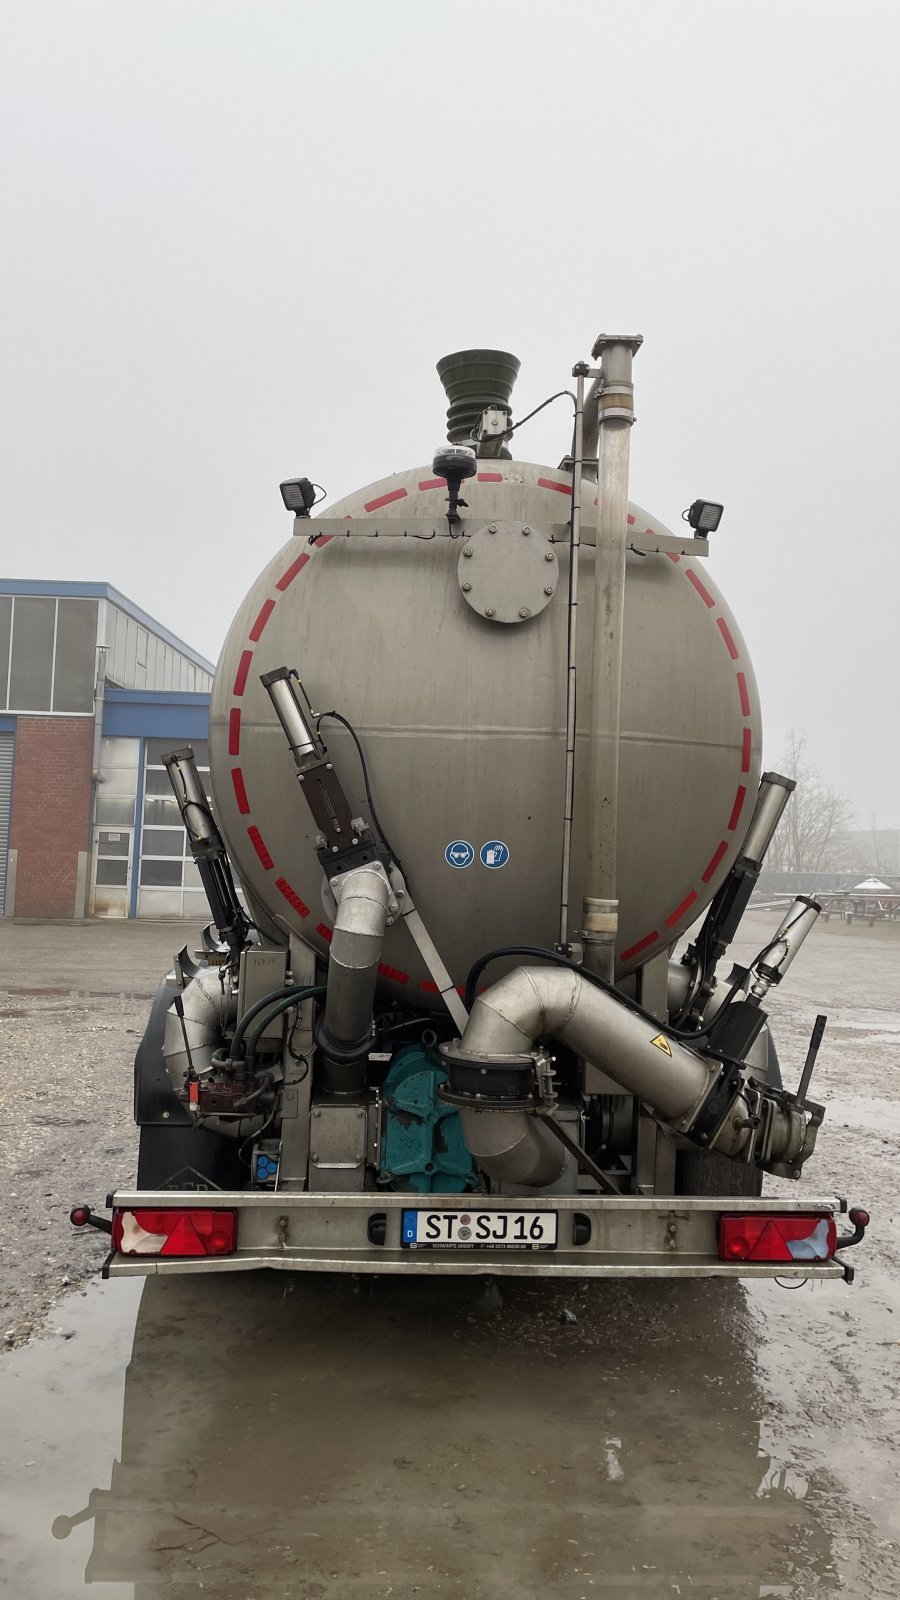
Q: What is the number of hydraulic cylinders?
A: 4